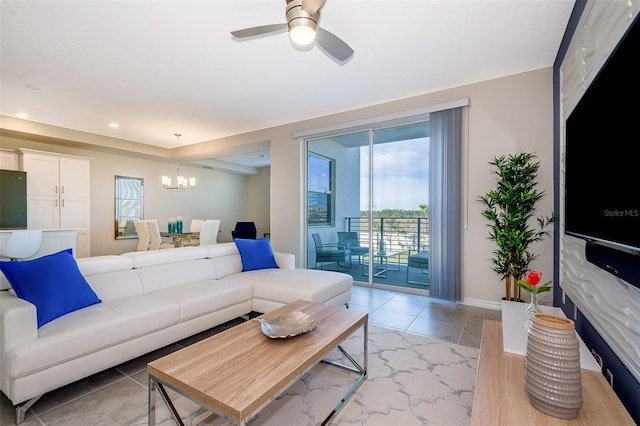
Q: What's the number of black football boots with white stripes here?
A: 0